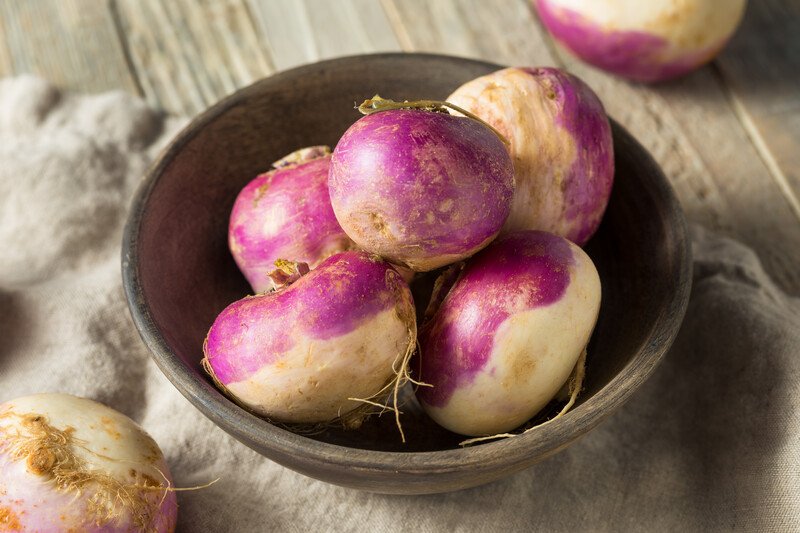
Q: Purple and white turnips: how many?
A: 7